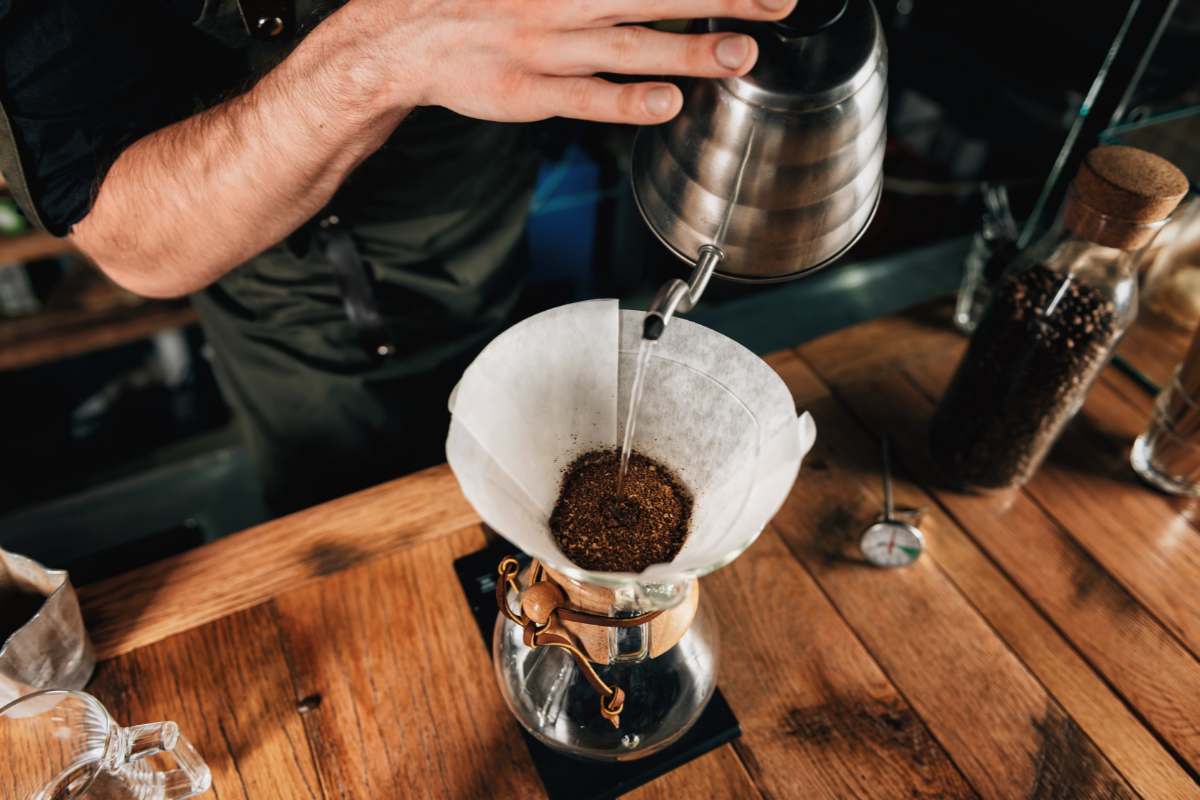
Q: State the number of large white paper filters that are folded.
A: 1